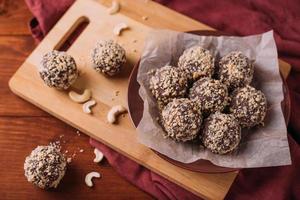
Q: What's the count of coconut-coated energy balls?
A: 10